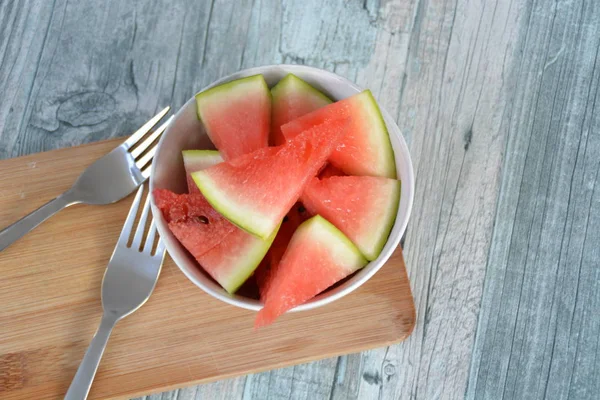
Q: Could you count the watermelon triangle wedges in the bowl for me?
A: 8